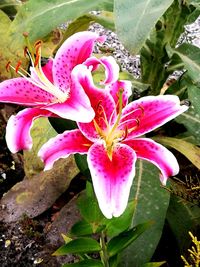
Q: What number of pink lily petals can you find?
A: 12